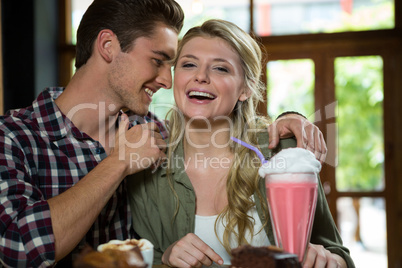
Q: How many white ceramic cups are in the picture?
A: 1